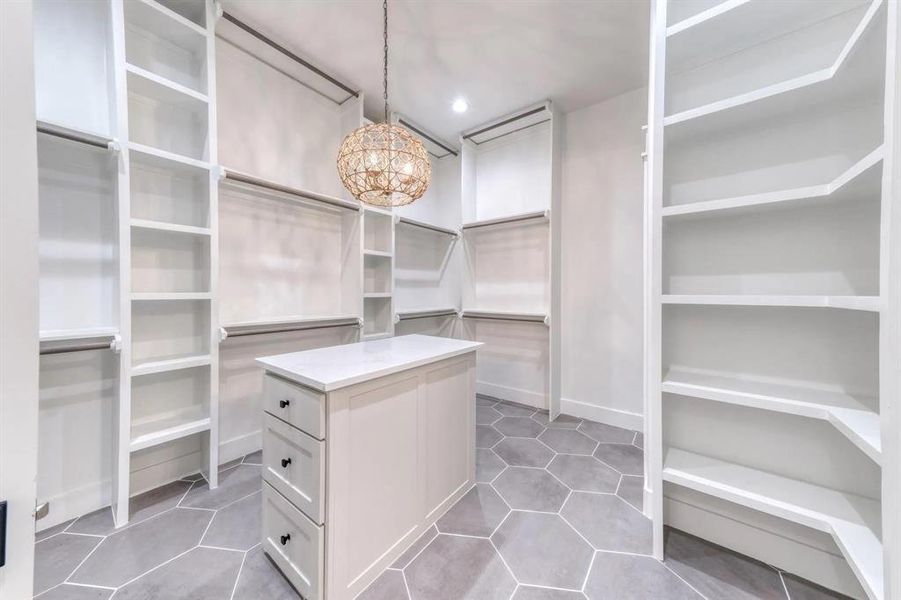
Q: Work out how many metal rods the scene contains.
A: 11